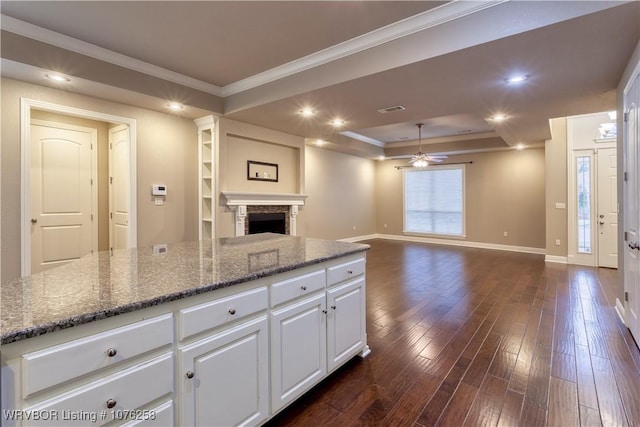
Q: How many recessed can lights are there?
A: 9